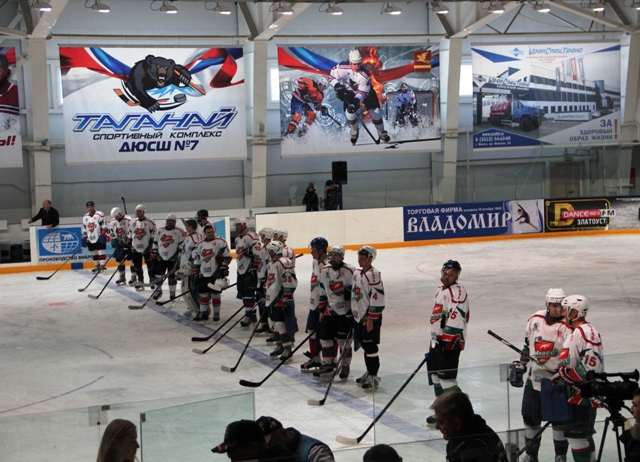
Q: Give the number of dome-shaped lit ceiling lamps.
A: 12